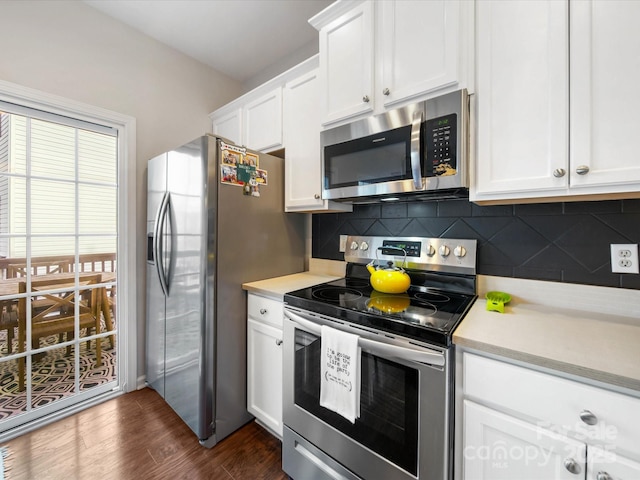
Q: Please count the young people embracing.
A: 0